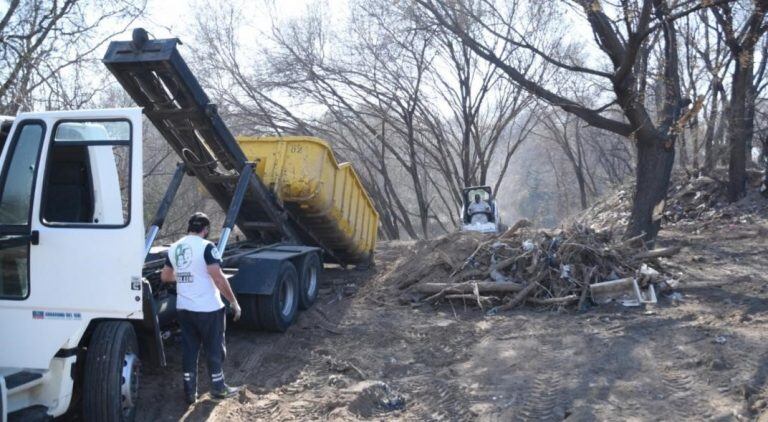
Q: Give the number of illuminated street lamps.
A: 0